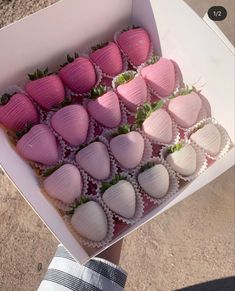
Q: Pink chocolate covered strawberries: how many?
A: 15